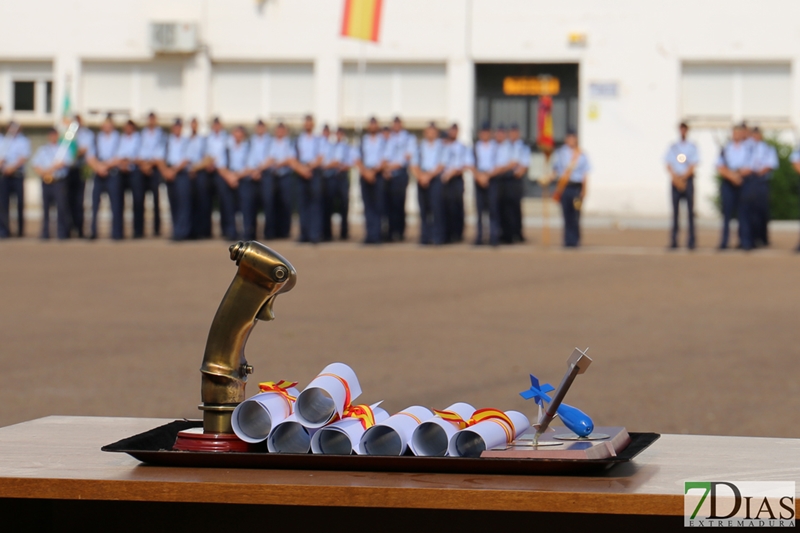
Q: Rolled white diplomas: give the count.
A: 7